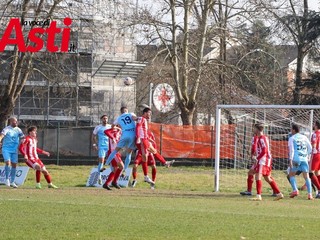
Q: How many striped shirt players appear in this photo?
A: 7